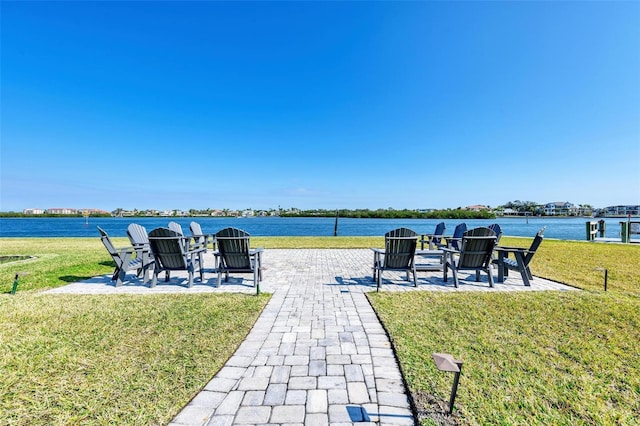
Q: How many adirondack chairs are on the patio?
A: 12